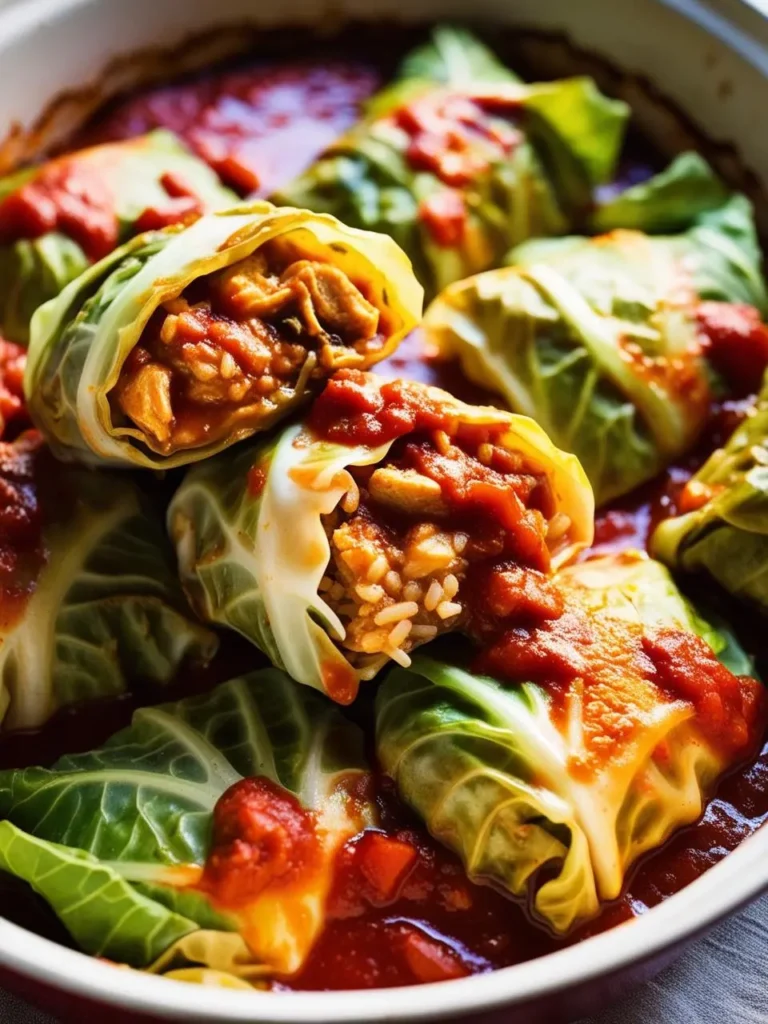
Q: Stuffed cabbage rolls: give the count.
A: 9